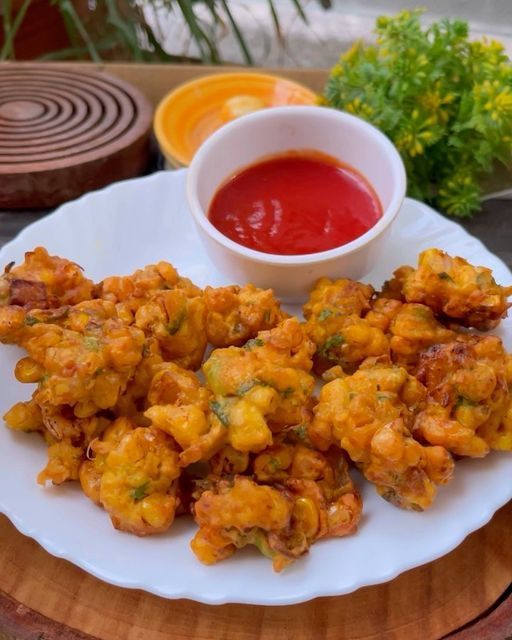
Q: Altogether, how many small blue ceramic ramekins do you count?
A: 0